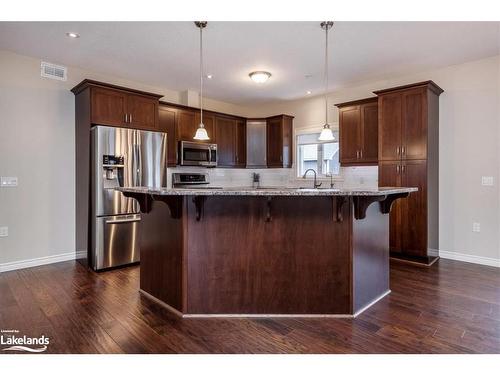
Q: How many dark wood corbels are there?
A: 7